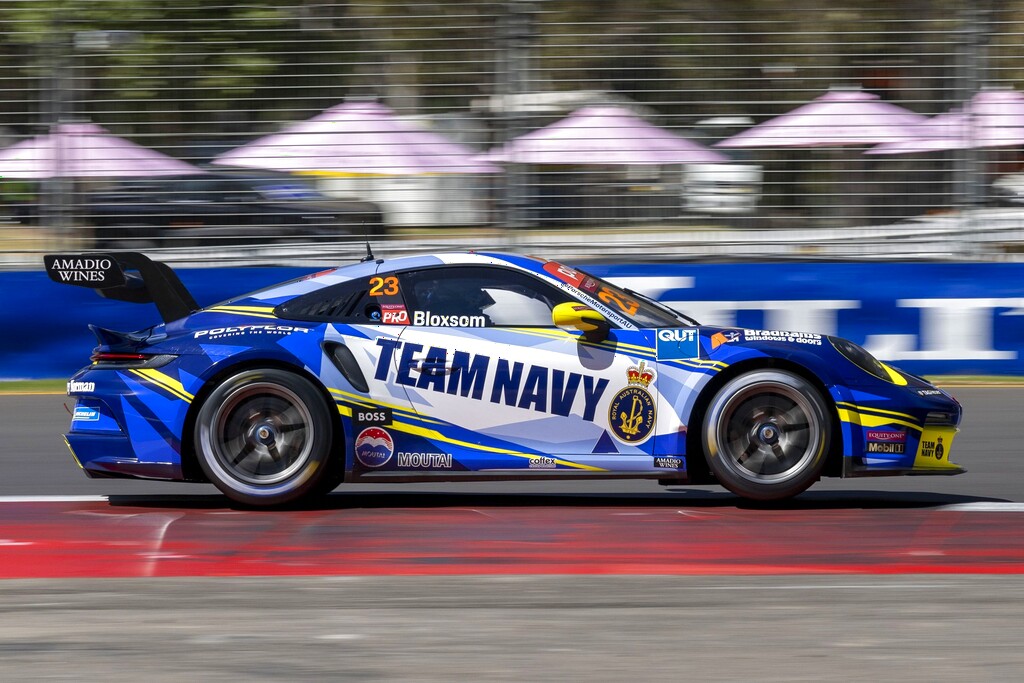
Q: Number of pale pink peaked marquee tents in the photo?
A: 5